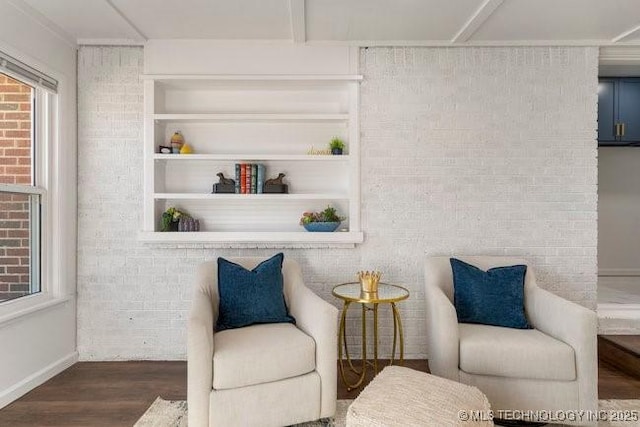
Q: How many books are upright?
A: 5